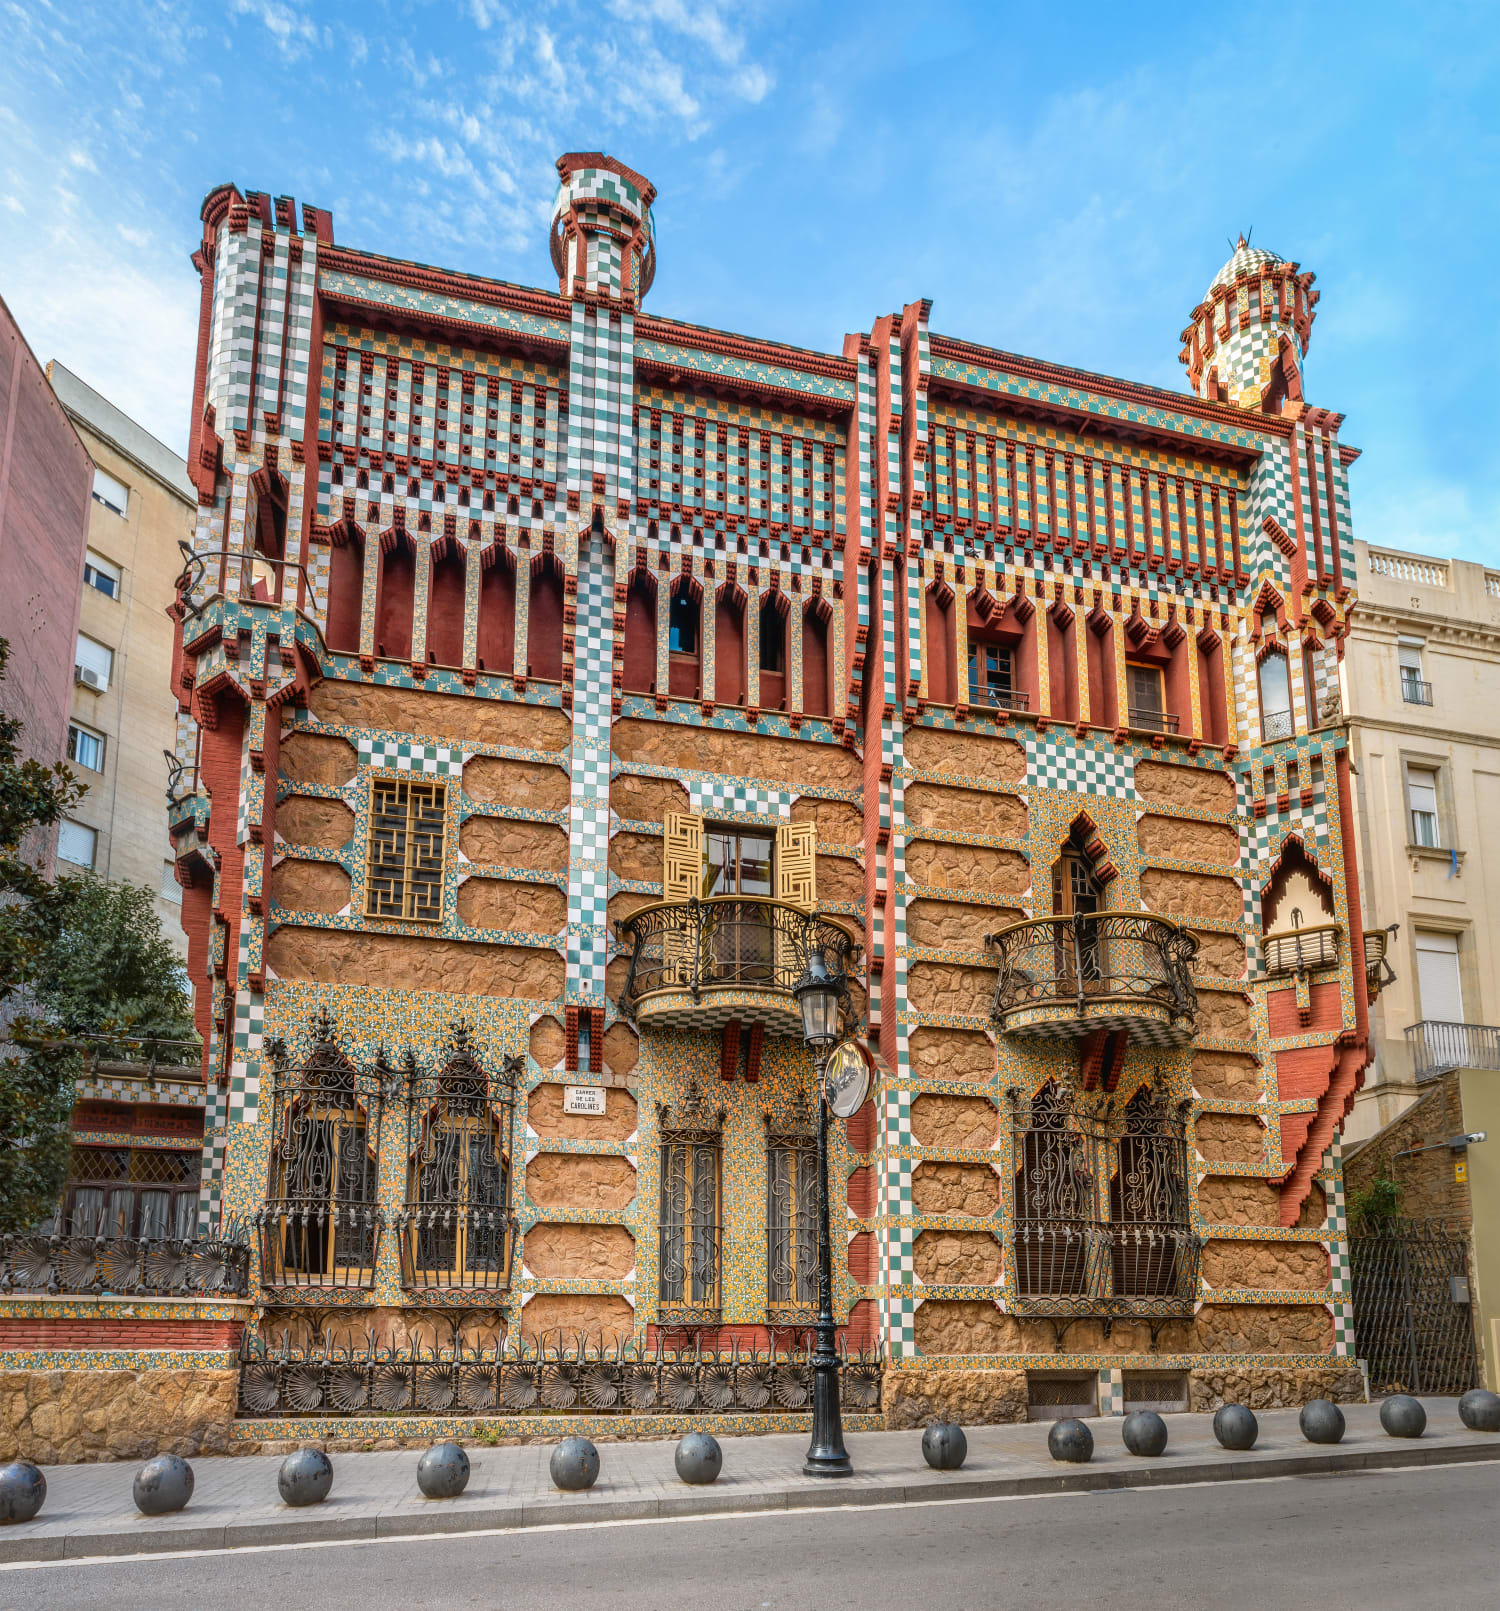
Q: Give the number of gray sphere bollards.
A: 13